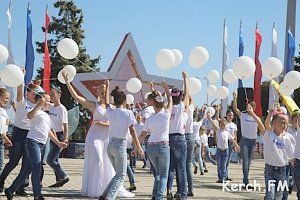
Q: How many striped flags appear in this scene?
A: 0